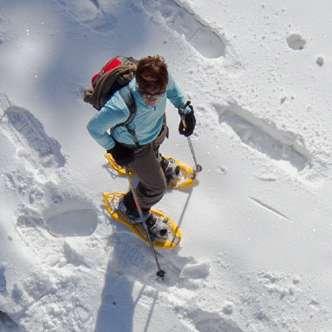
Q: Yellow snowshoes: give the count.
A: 2